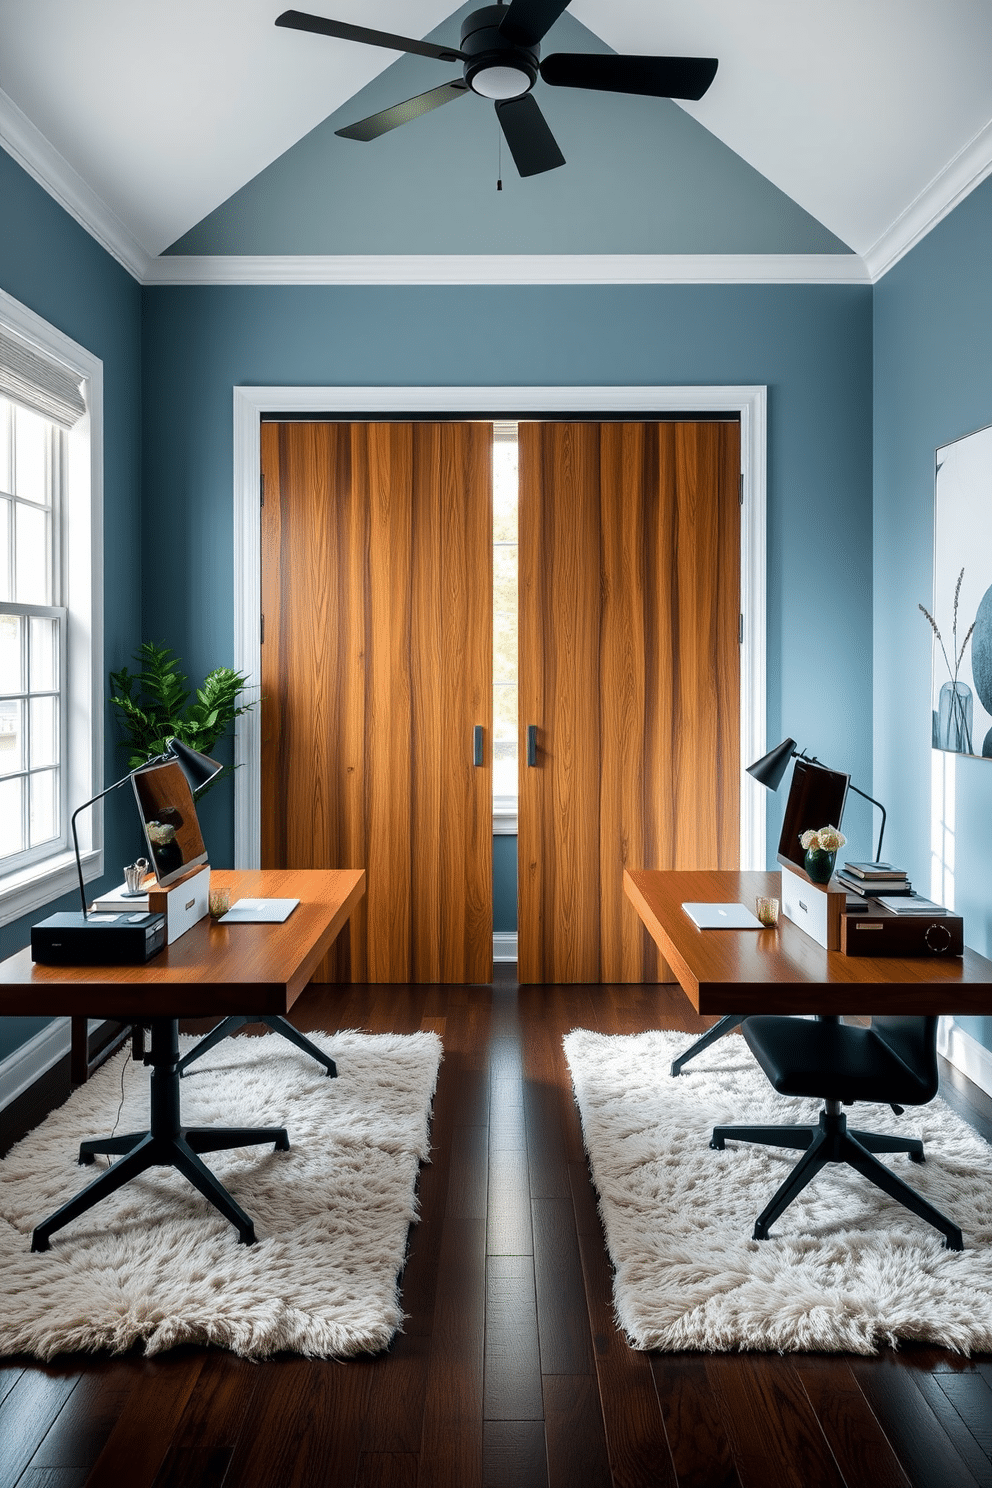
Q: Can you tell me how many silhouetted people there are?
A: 0